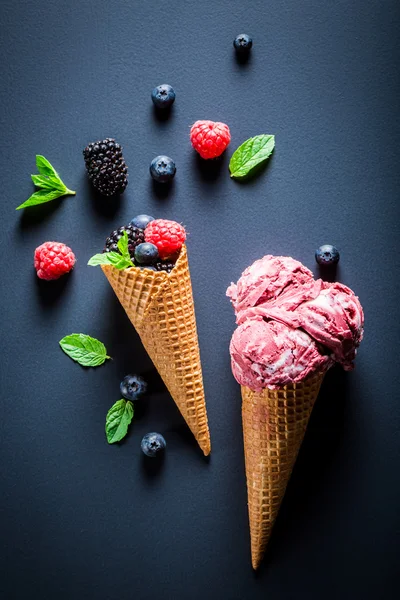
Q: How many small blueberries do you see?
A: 8